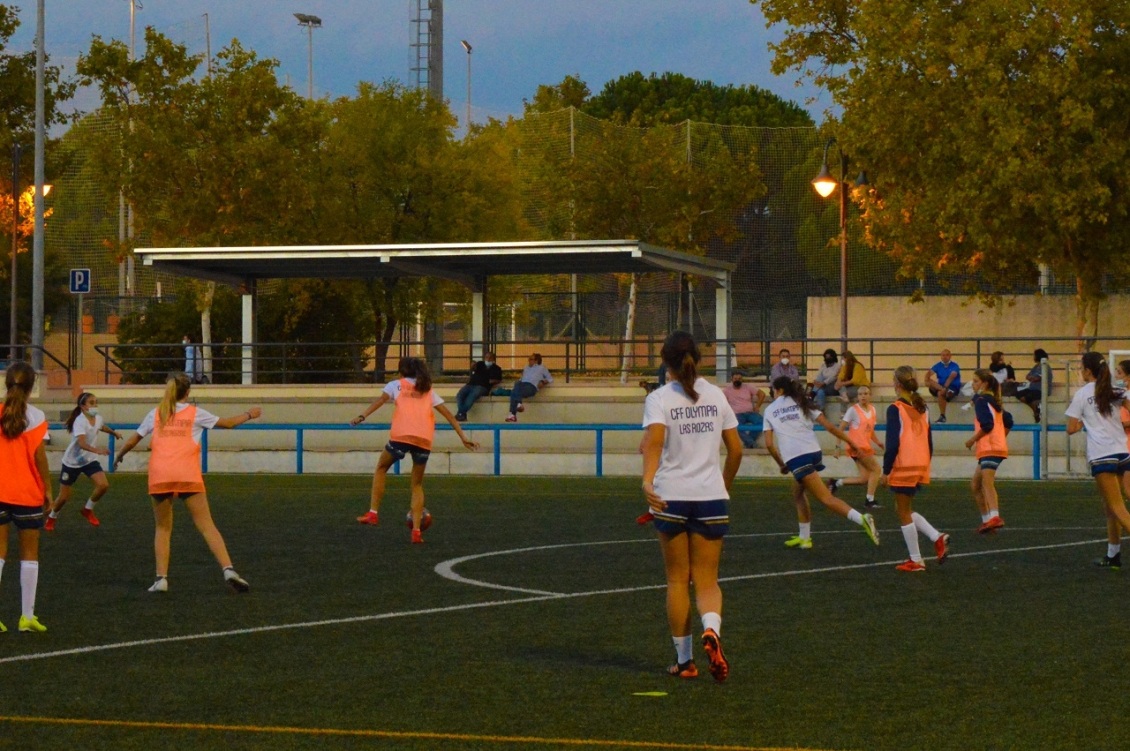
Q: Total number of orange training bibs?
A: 7